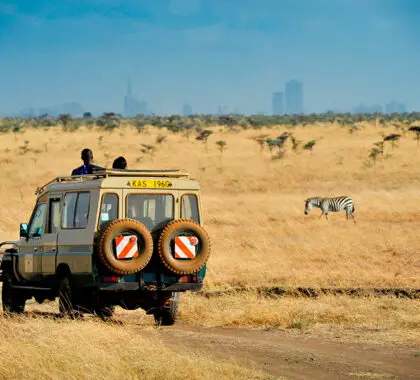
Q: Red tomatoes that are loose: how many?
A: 0